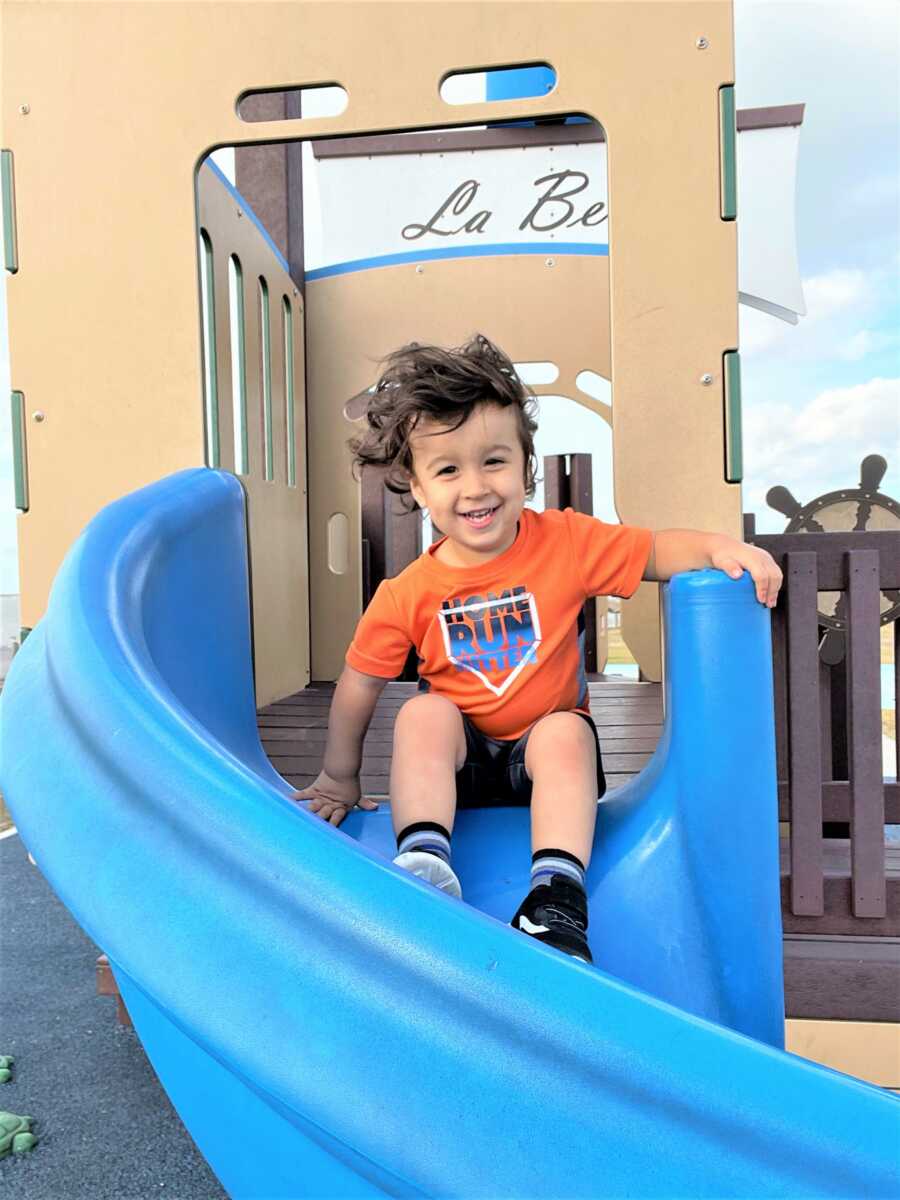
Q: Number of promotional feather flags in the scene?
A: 0